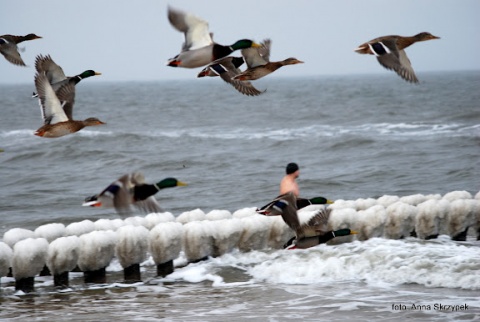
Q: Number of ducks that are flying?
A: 10